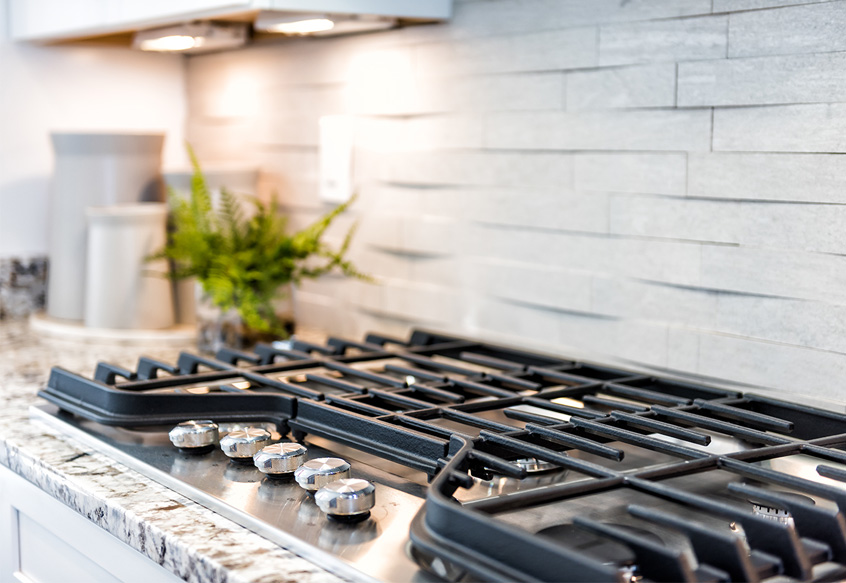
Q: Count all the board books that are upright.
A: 0